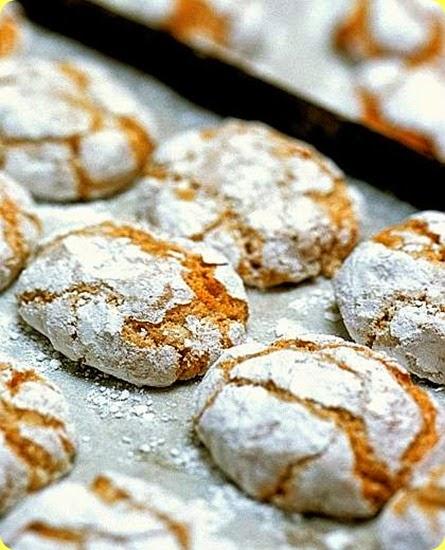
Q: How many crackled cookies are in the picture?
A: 13